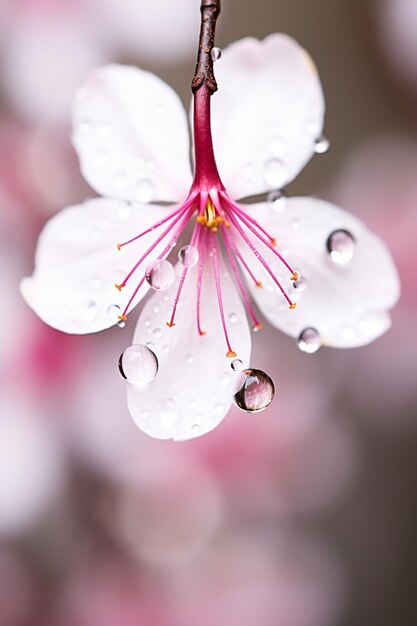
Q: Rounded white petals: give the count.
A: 5